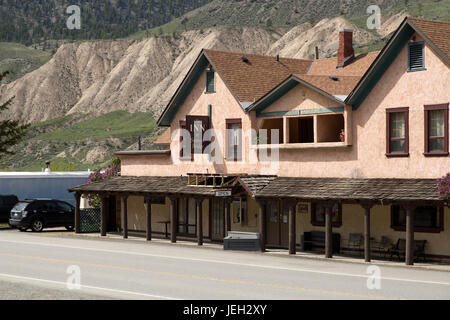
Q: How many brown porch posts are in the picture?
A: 12